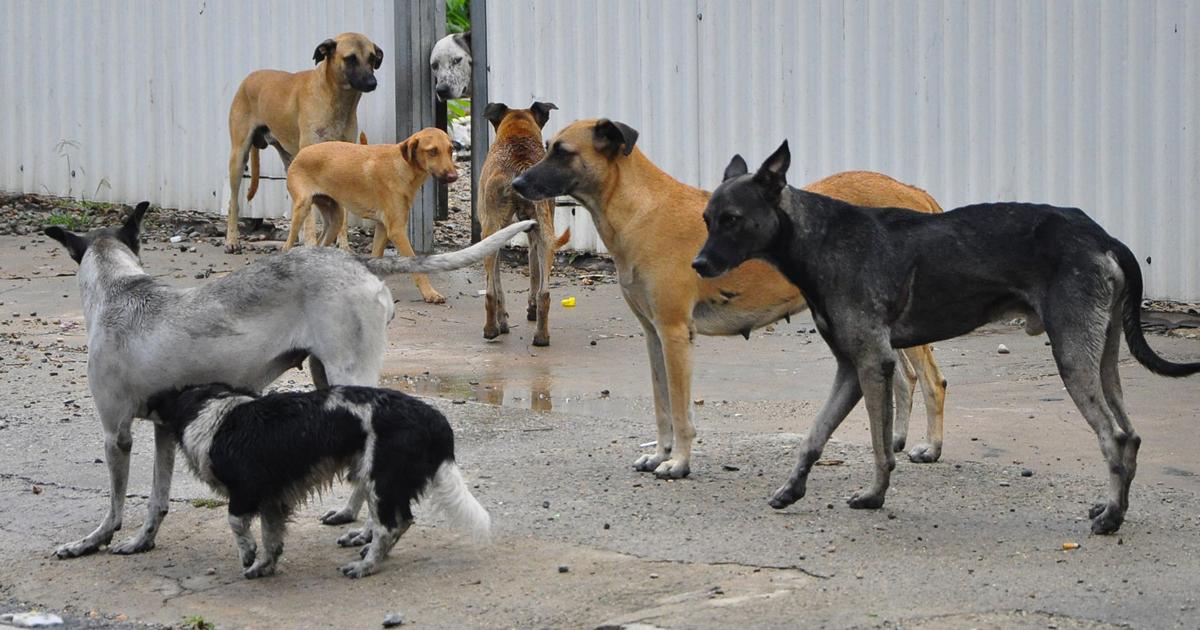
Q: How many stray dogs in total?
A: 8